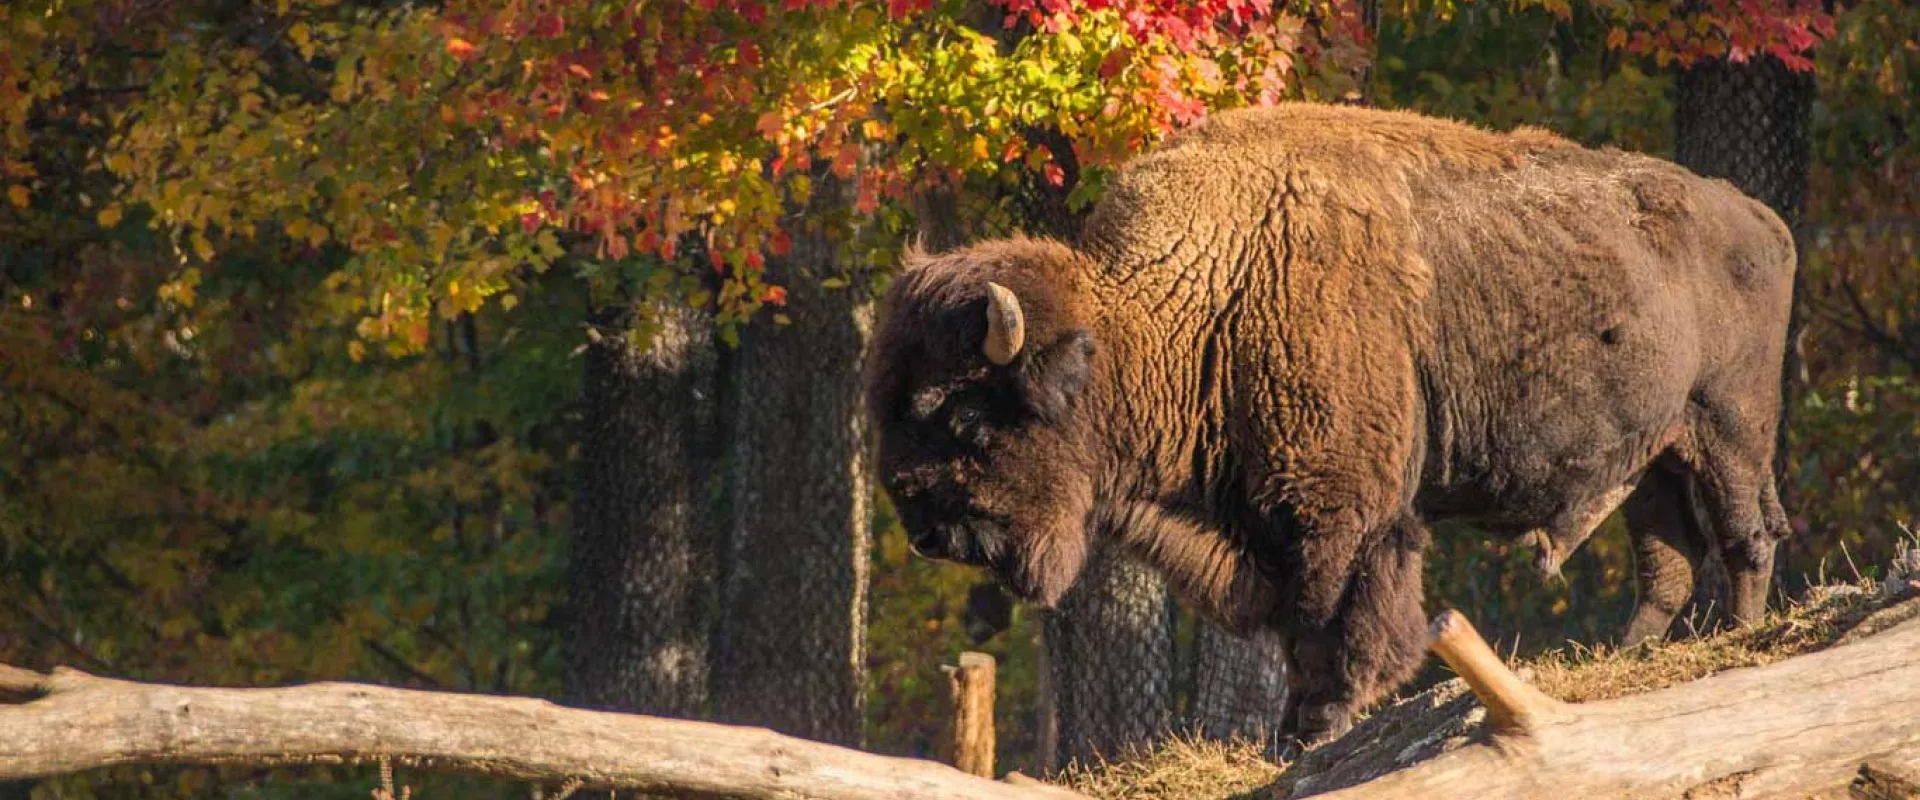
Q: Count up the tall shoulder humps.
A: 1